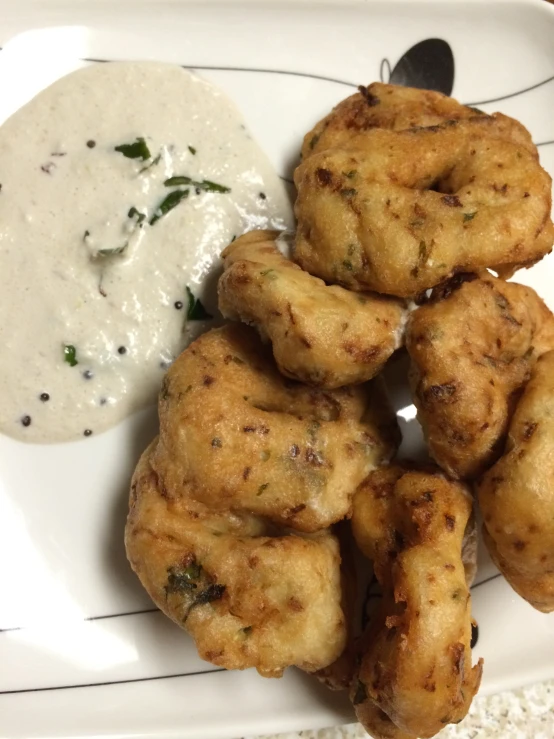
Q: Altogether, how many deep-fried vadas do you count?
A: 7